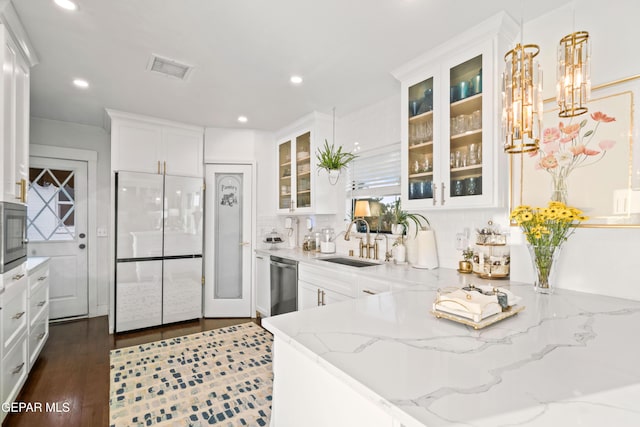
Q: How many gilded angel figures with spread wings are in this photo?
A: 0